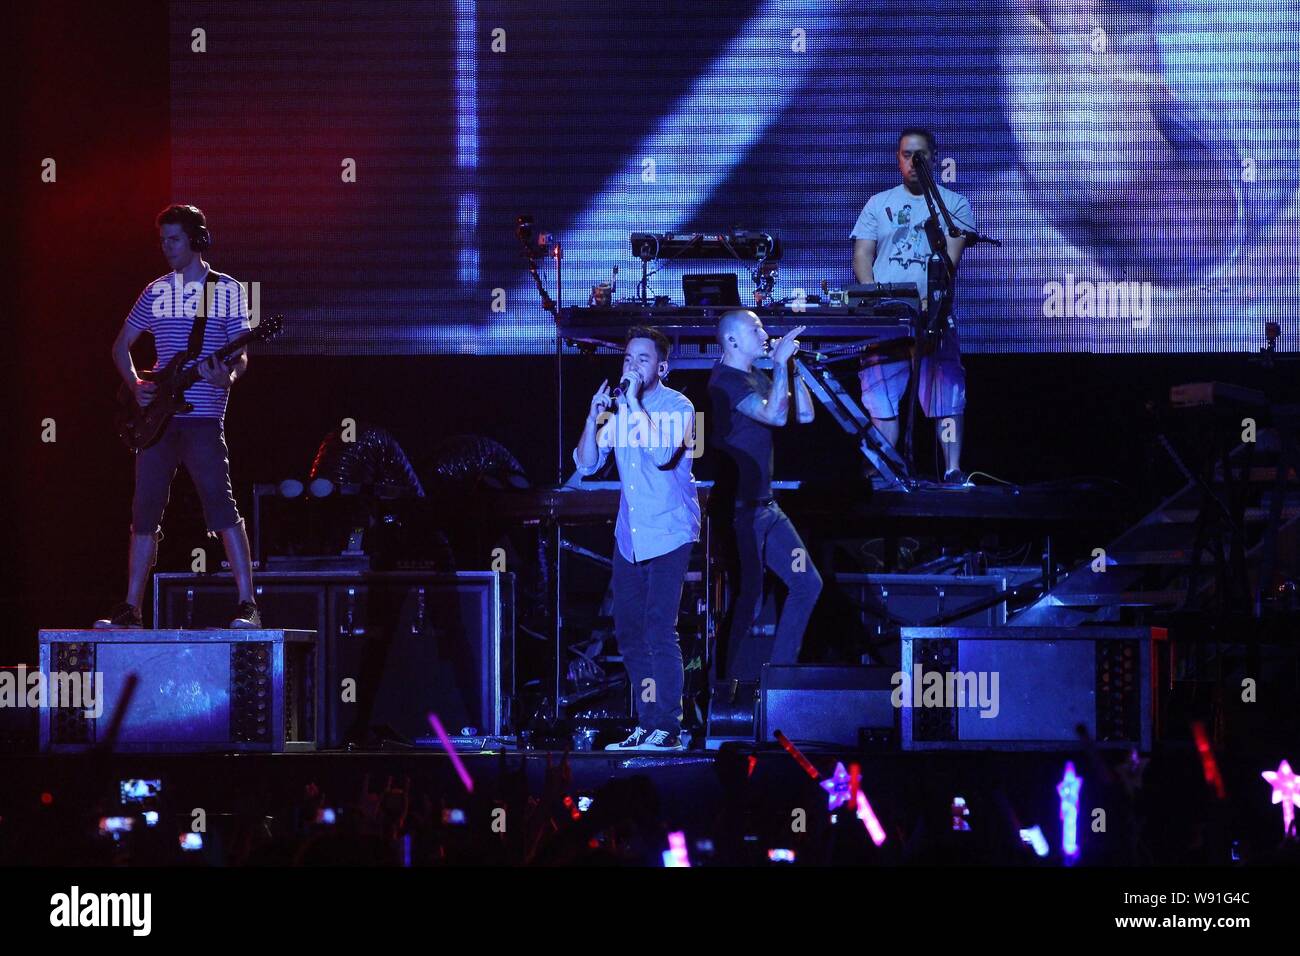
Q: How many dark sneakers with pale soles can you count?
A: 4